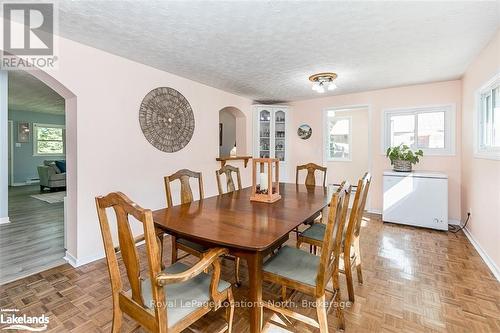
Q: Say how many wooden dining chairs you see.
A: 6